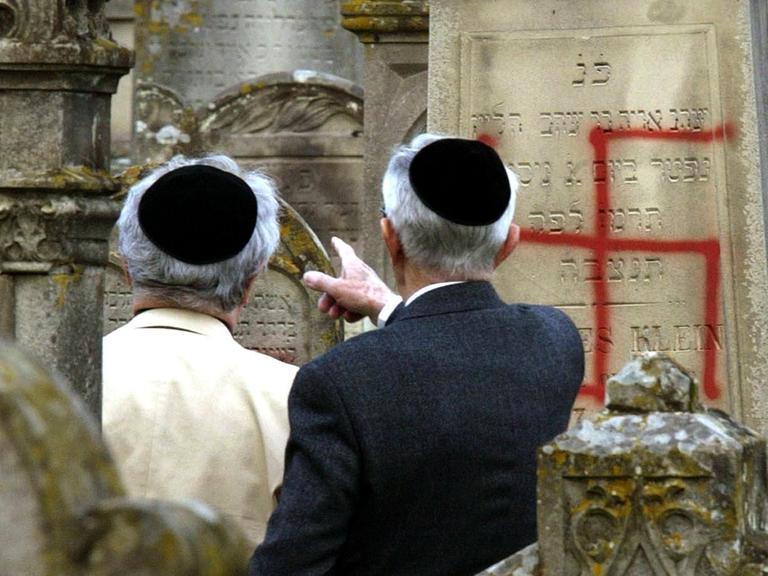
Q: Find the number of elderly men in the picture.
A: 2